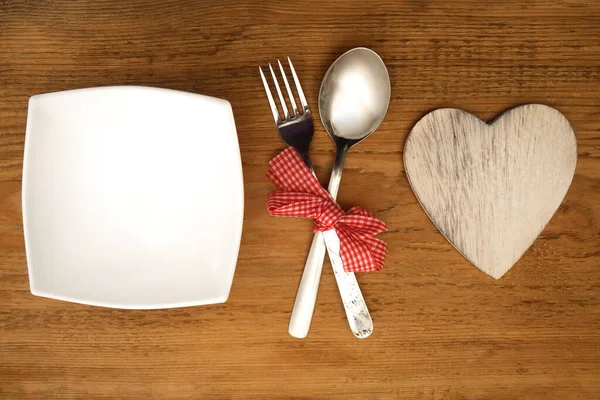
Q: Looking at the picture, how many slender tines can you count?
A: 4